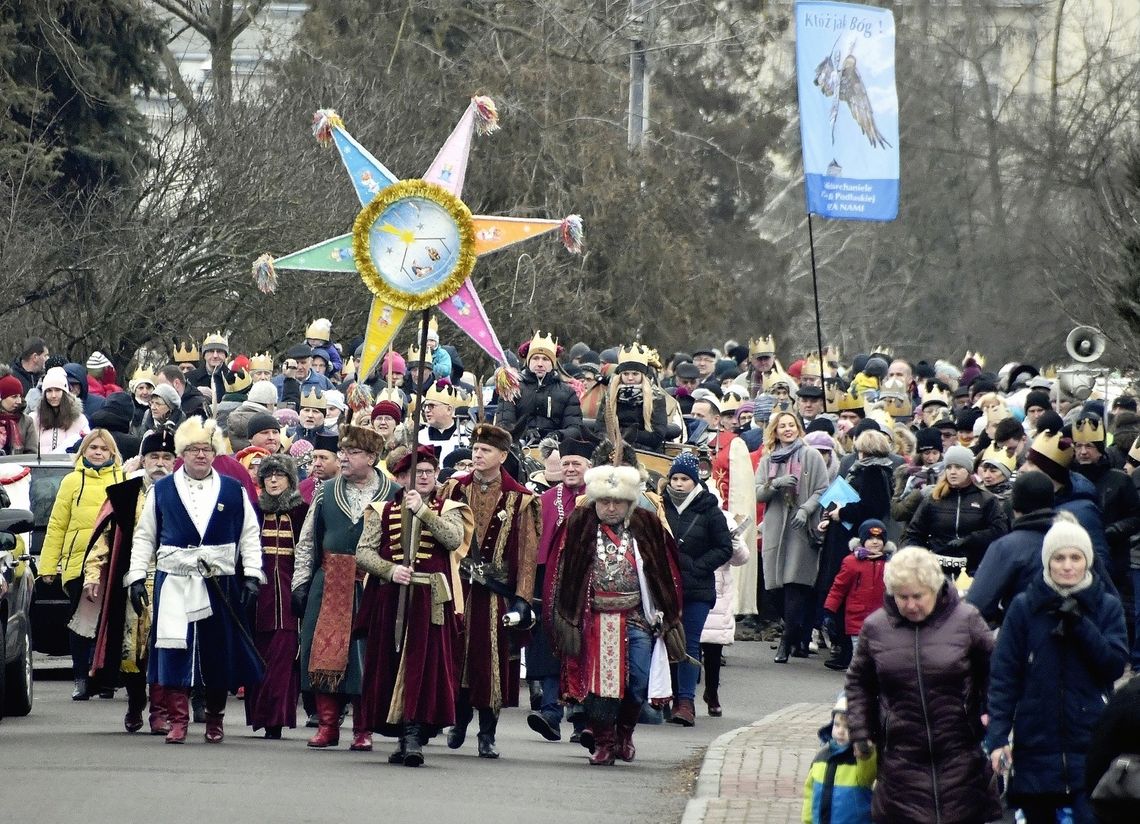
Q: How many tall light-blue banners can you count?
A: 1